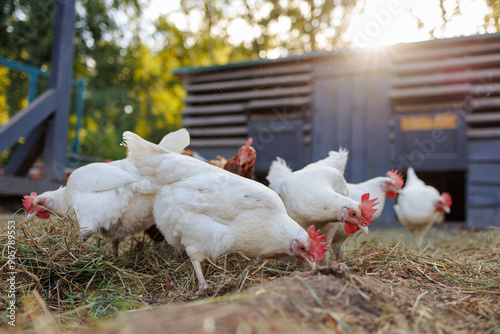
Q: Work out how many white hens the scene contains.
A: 5